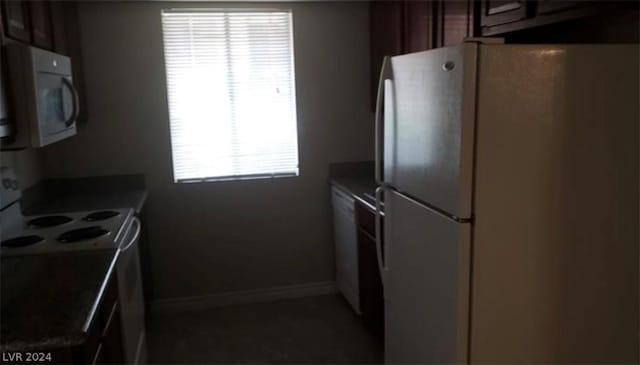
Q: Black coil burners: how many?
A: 4